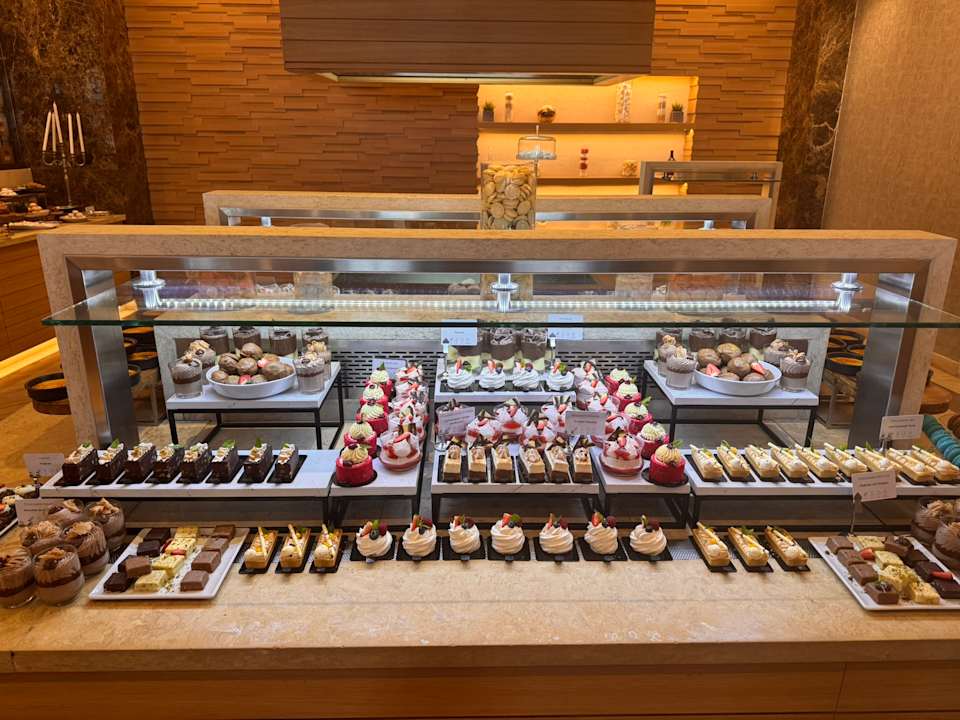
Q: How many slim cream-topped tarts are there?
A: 15